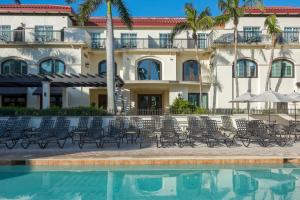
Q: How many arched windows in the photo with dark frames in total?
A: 7